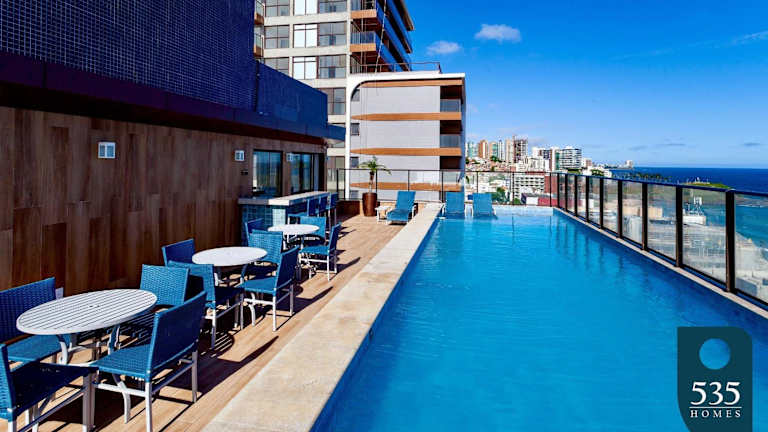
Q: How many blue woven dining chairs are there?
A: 12